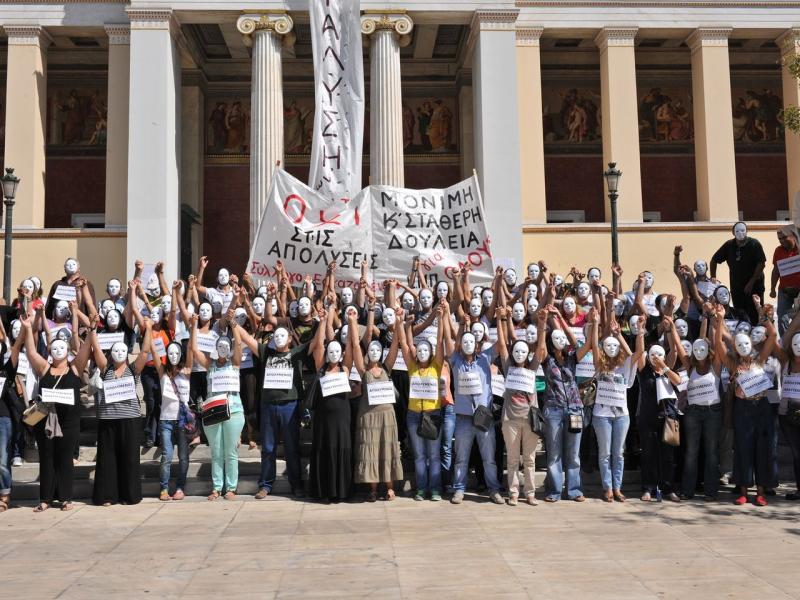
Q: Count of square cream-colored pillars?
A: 6